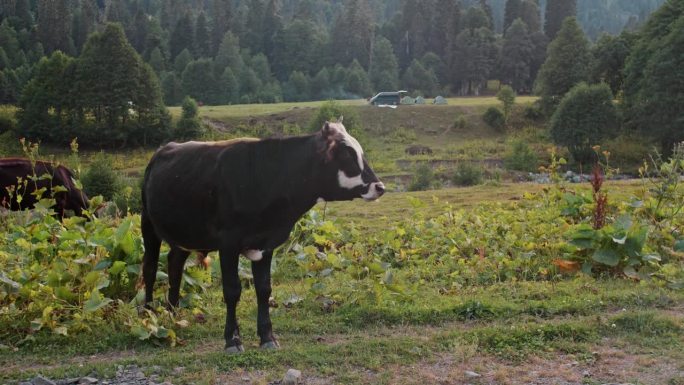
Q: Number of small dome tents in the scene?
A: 3